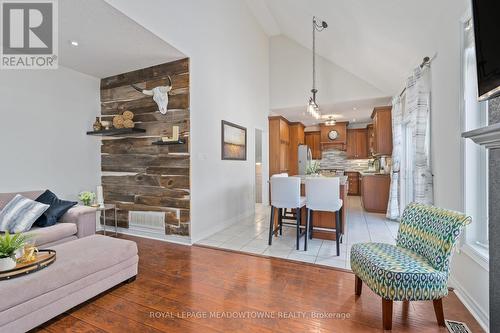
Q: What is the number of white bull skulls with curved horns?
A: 1